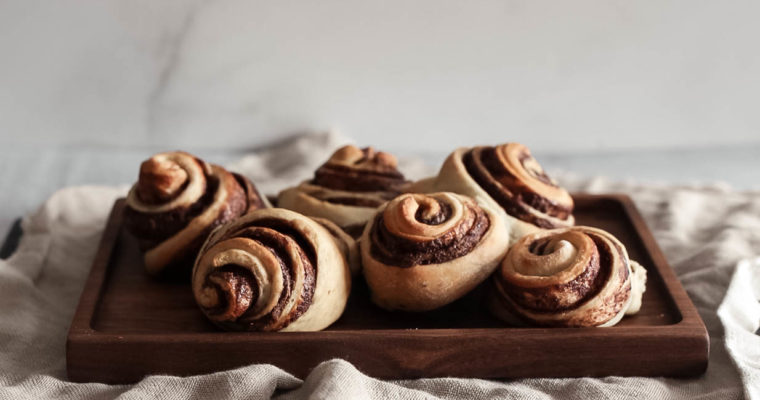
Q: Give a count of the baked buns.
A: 6